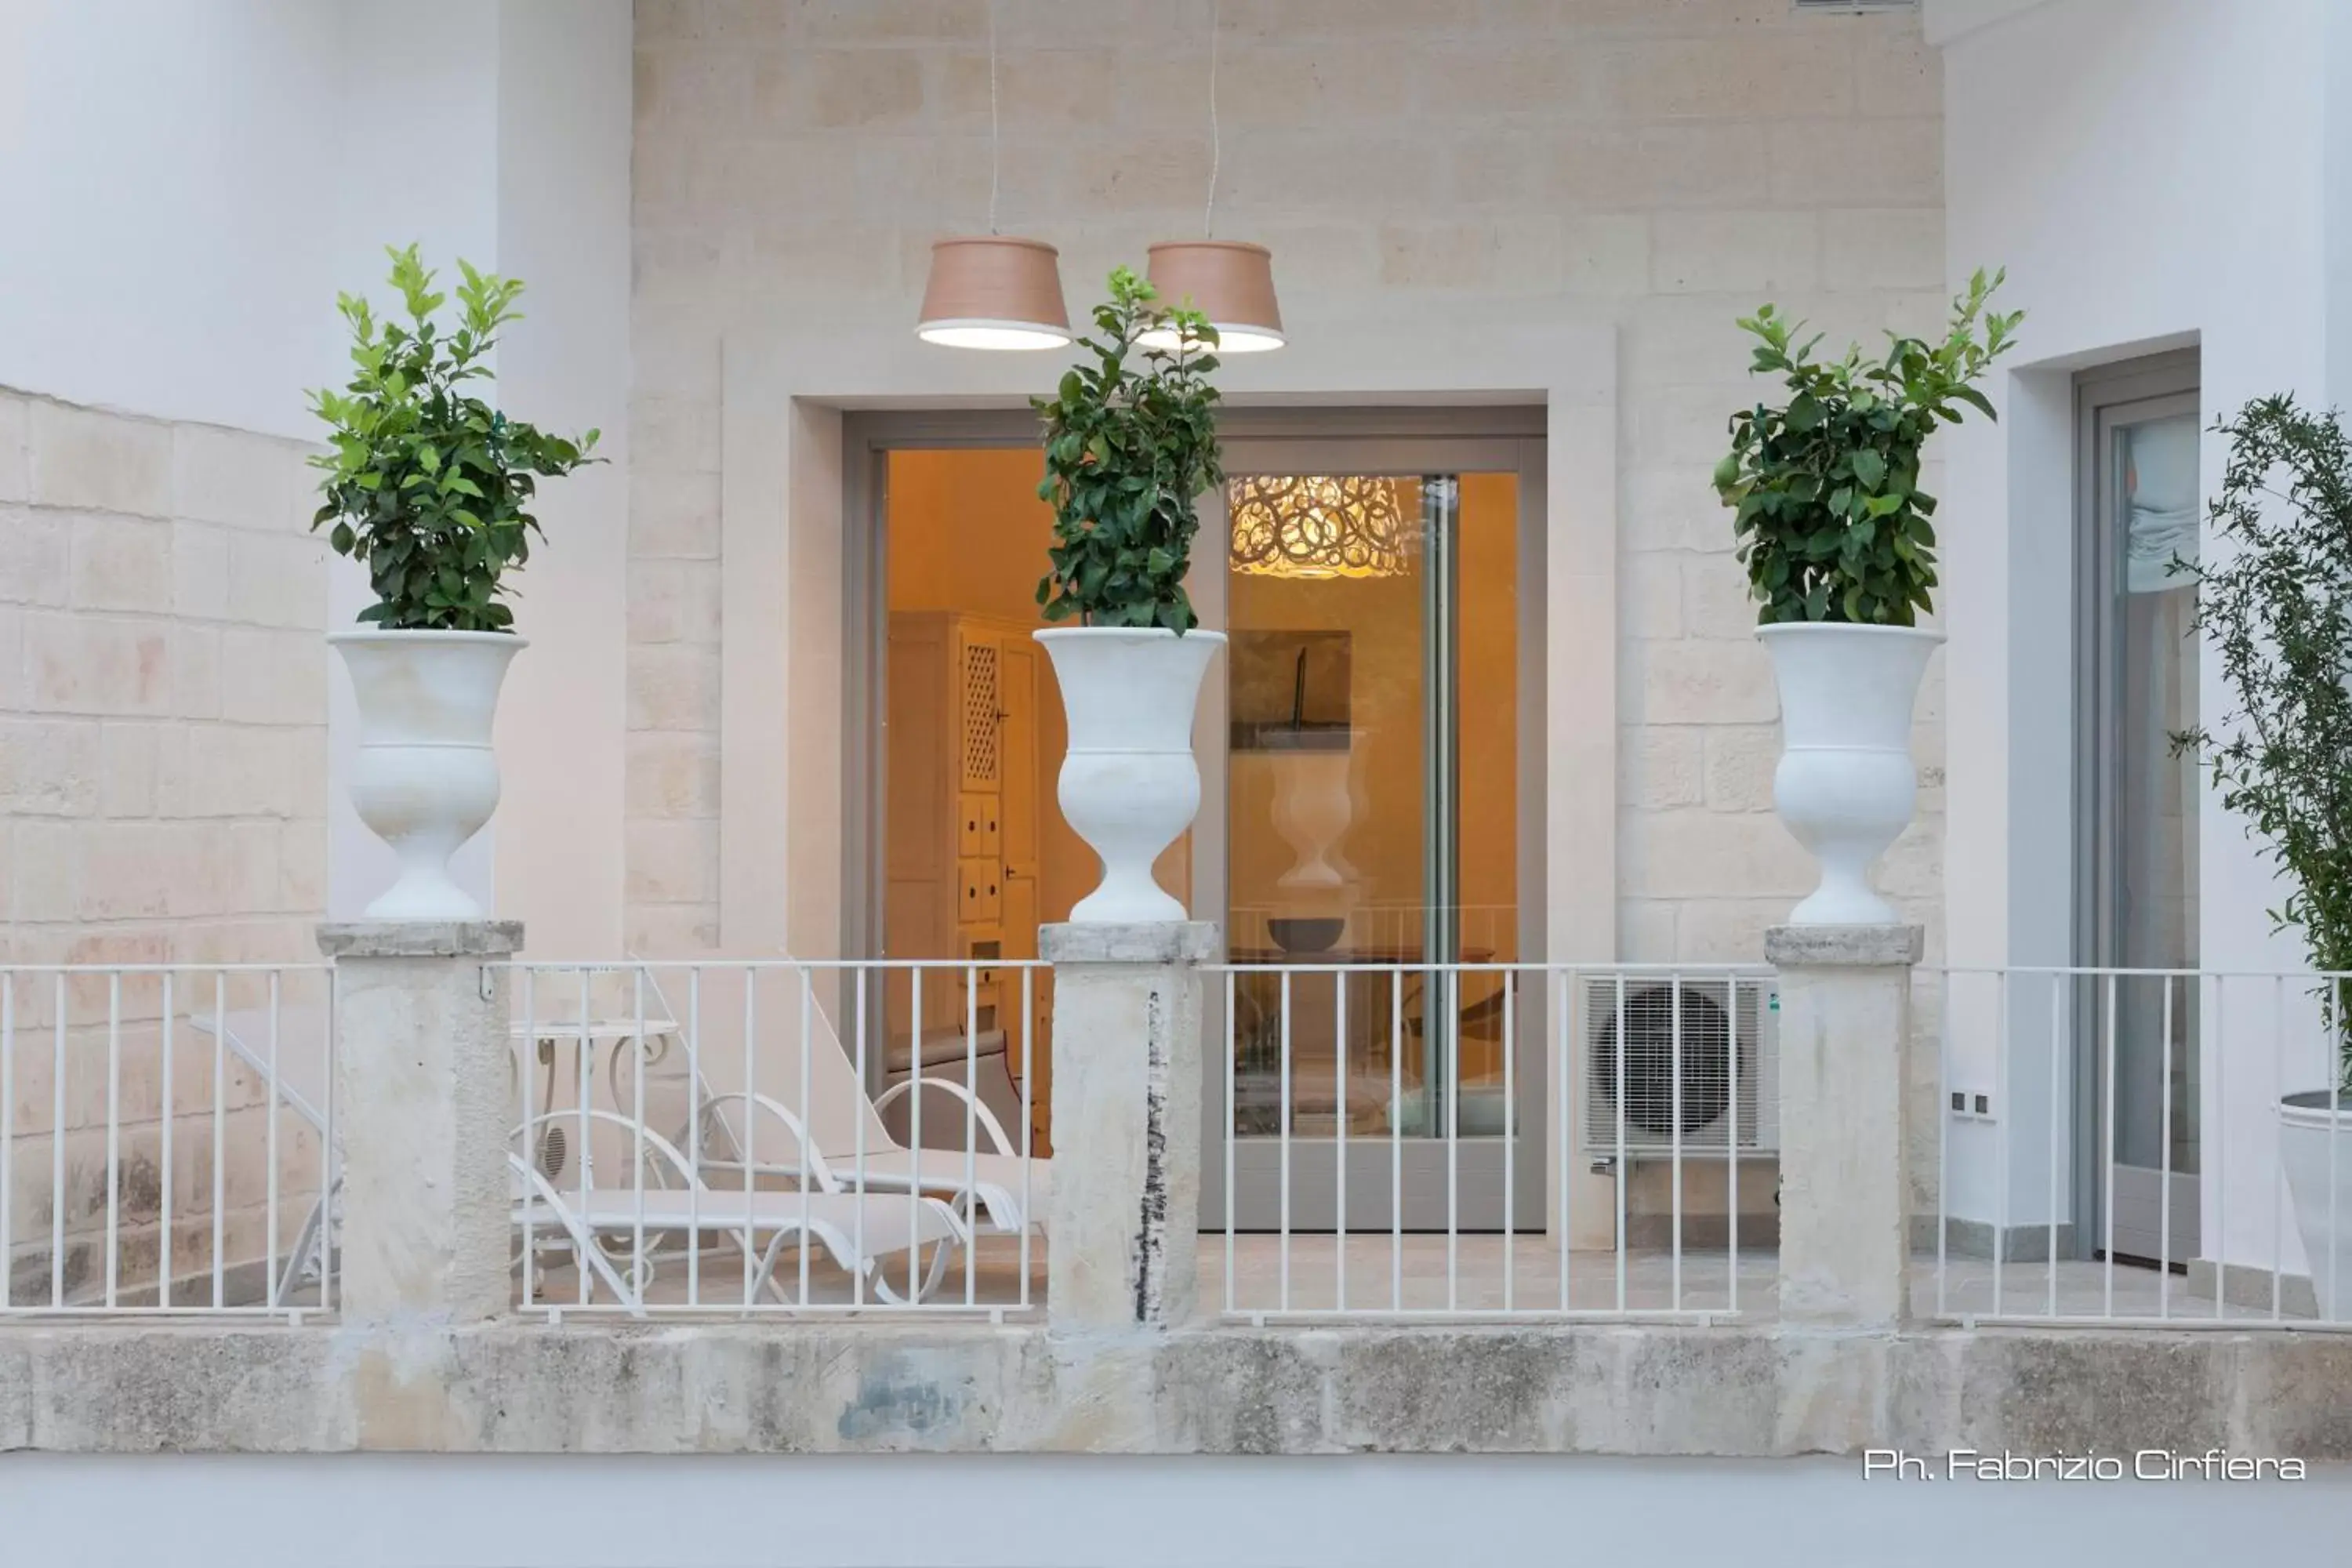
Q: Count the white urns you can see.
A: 3